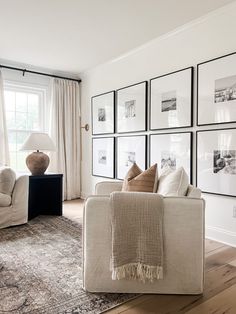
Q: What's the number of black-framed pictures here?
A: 8